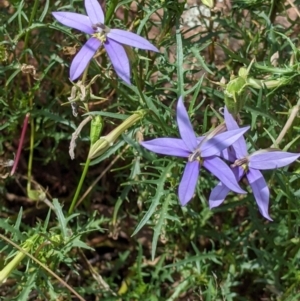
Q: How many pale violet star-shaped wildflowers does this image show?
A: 3